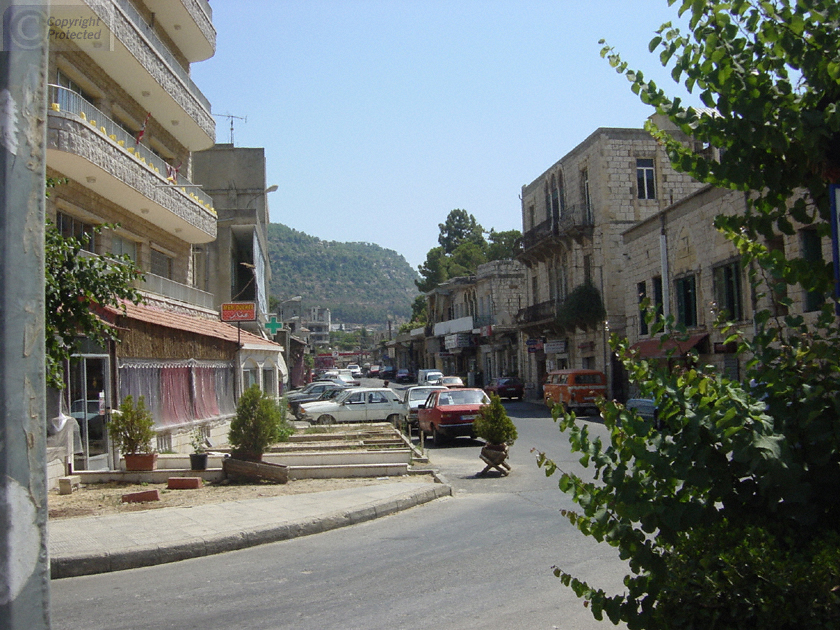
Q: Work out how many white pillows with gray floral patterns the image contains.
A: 0